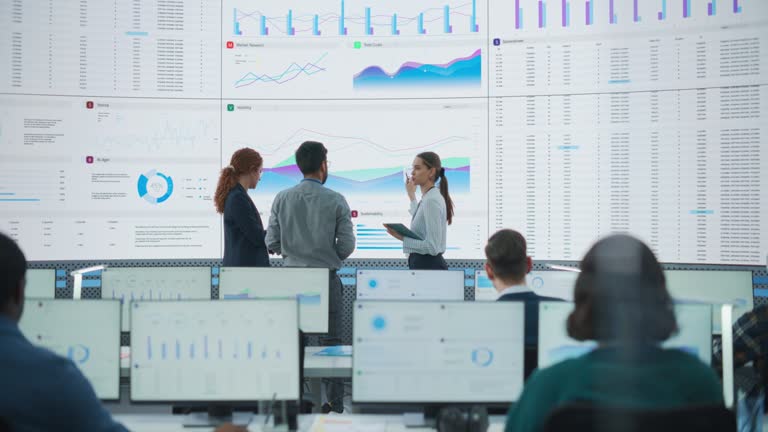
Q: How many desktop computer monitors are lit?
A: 10